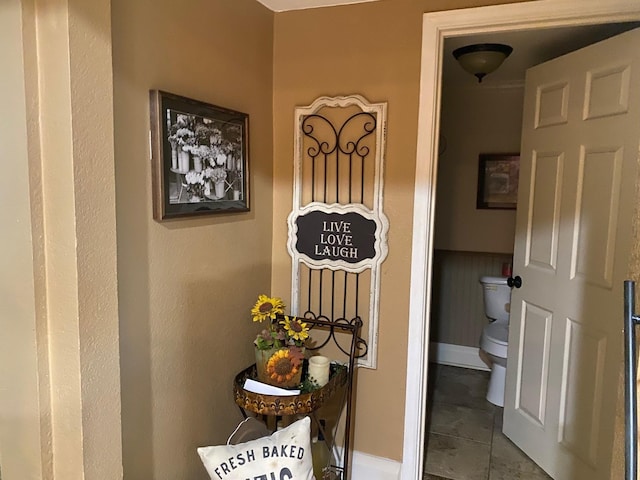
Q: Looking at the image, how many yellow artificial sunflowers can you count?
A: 2